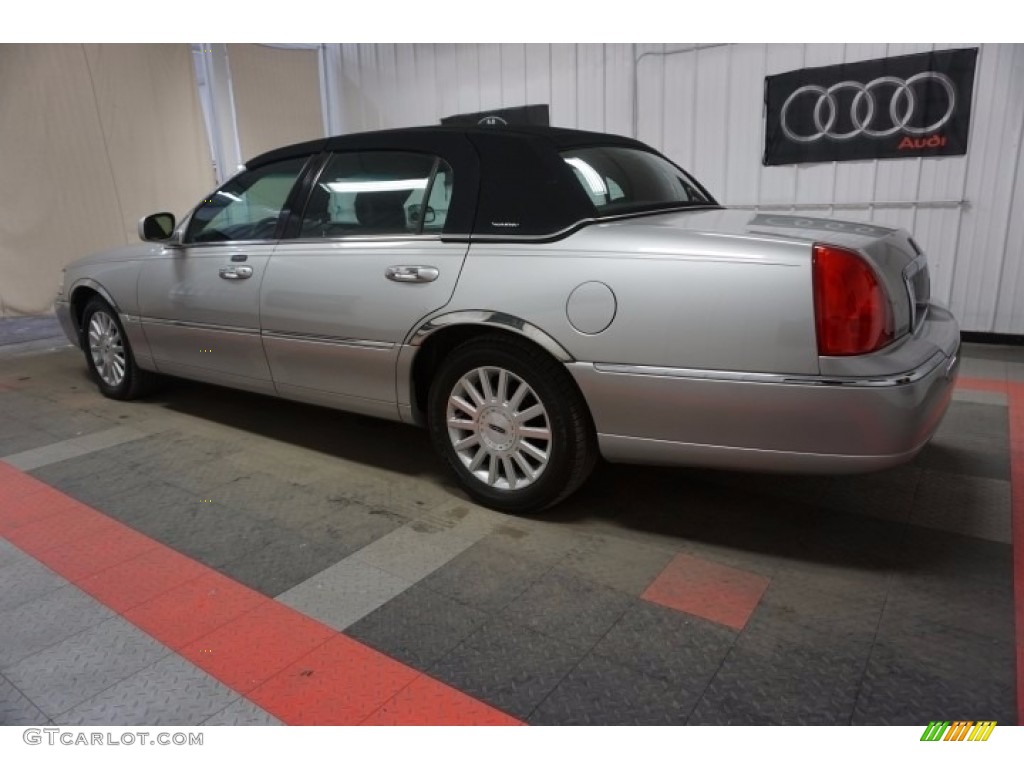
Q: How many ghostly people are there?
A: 0